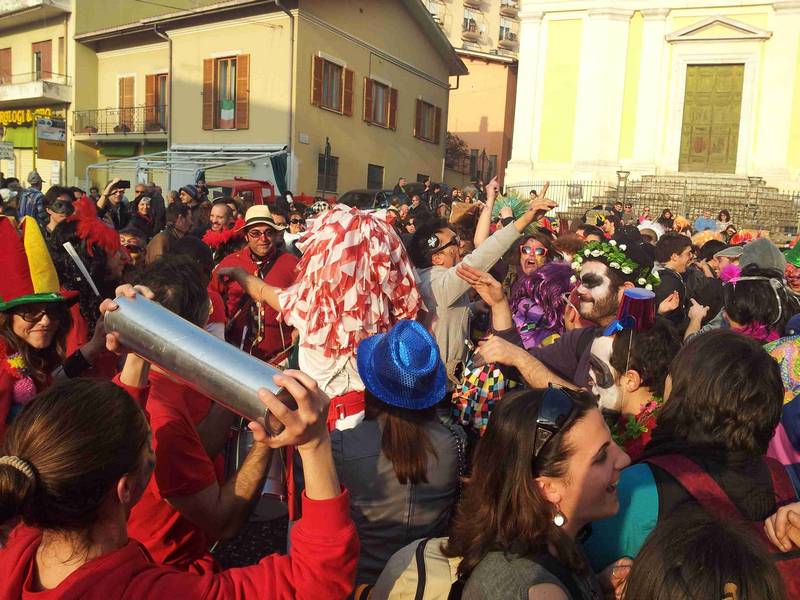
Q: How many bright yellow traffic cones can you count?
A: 0